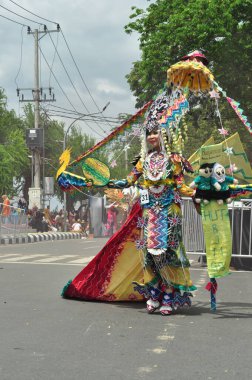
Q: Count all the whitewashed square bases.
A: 1